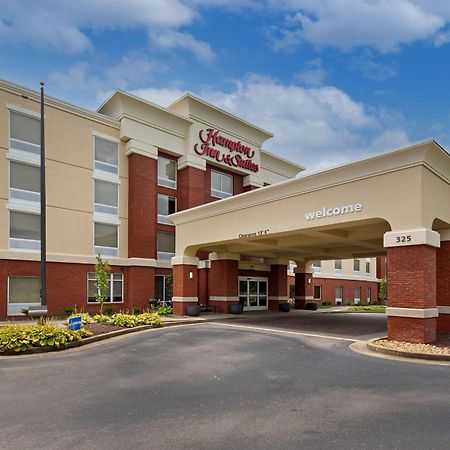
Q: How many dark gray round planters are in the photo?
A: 4